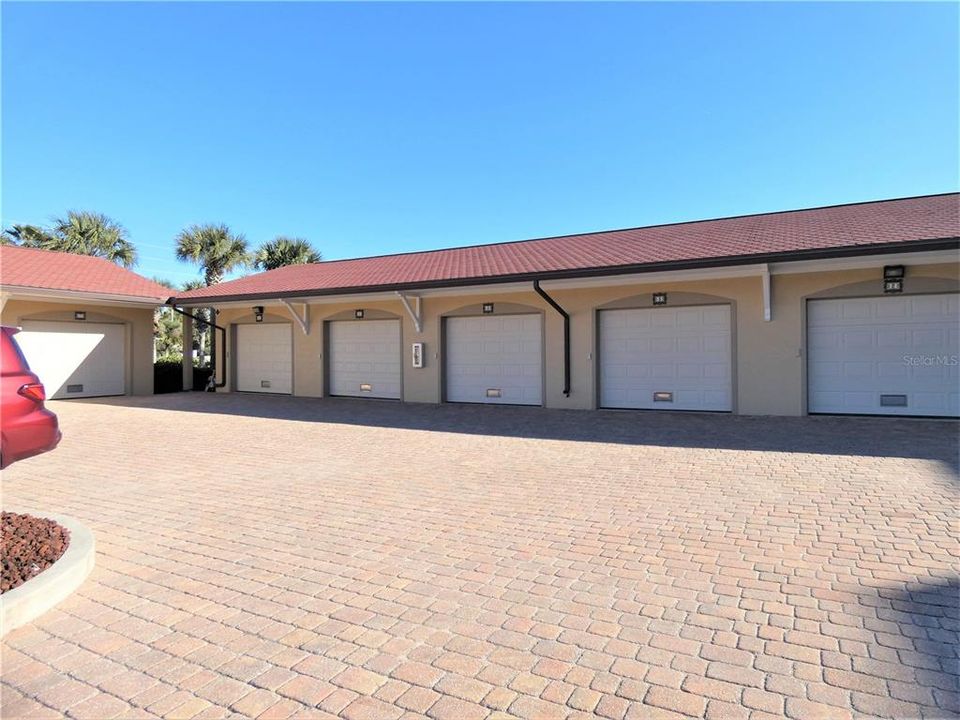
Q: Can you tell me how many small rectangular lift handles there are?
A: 6